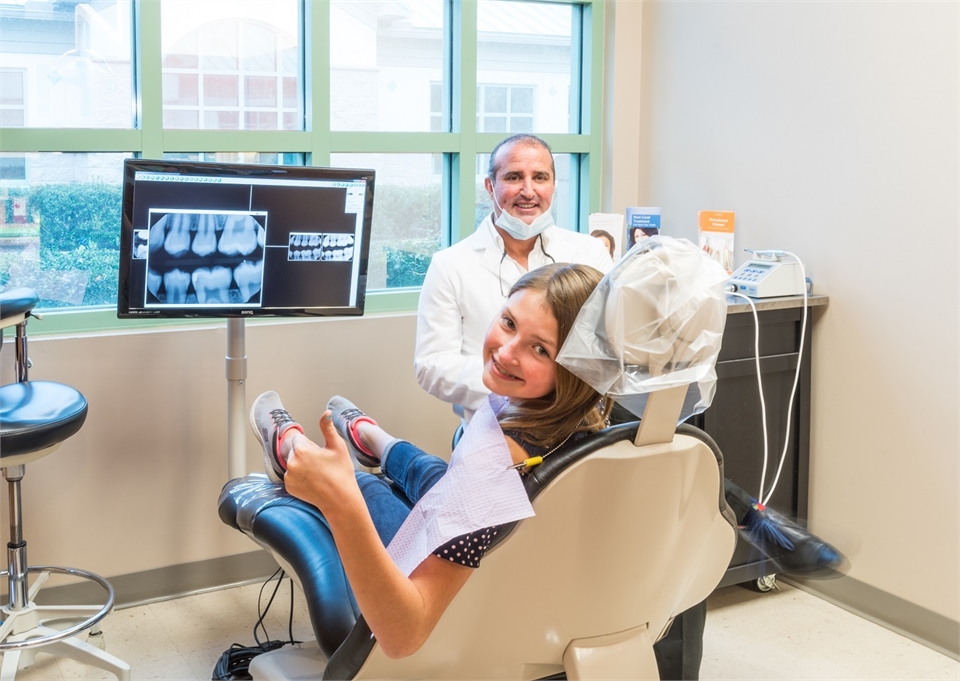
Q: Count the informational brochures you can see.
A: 3